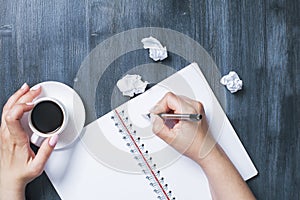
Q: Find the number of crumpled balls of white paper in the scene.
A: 3